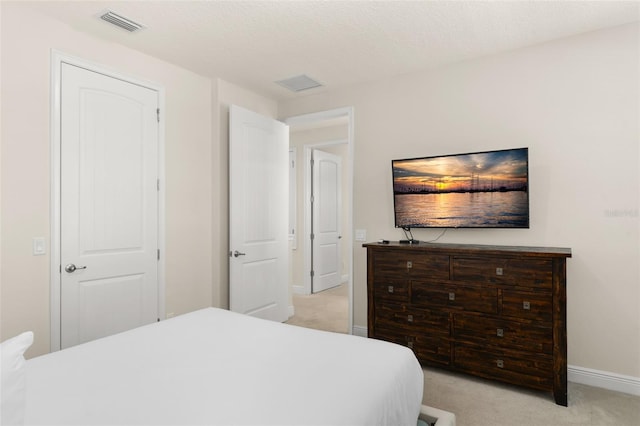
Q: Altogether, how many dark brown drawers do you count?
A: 9